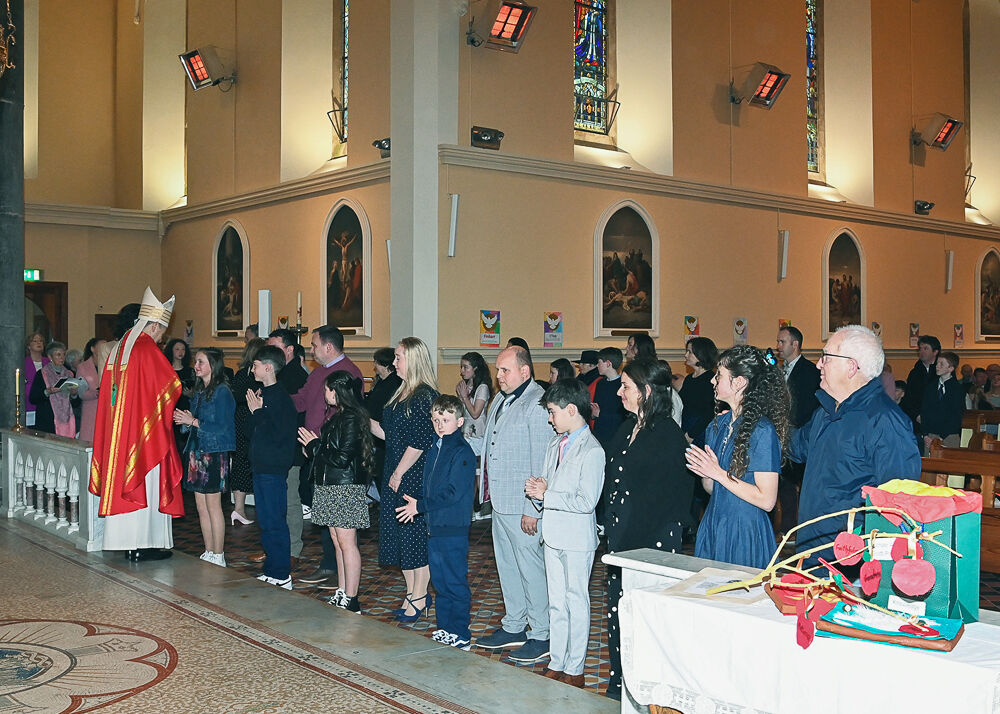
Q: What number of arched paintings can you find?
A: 5